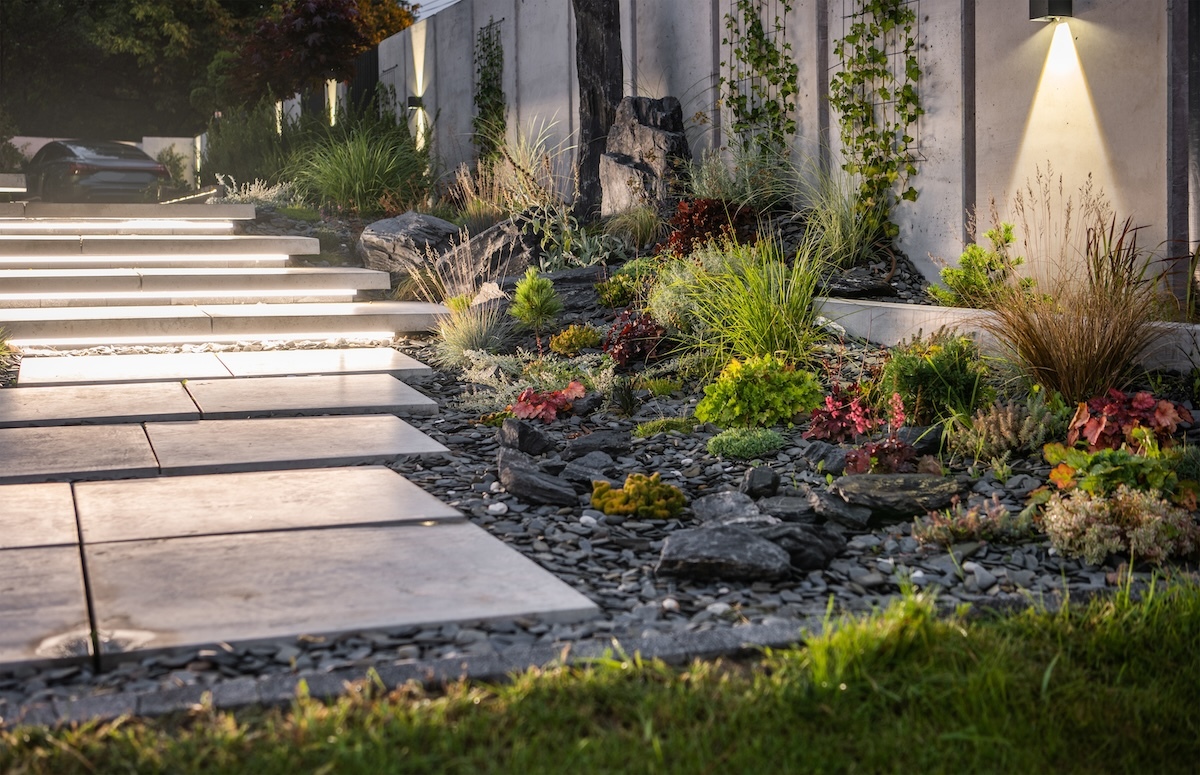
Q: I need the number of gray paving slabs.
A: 10